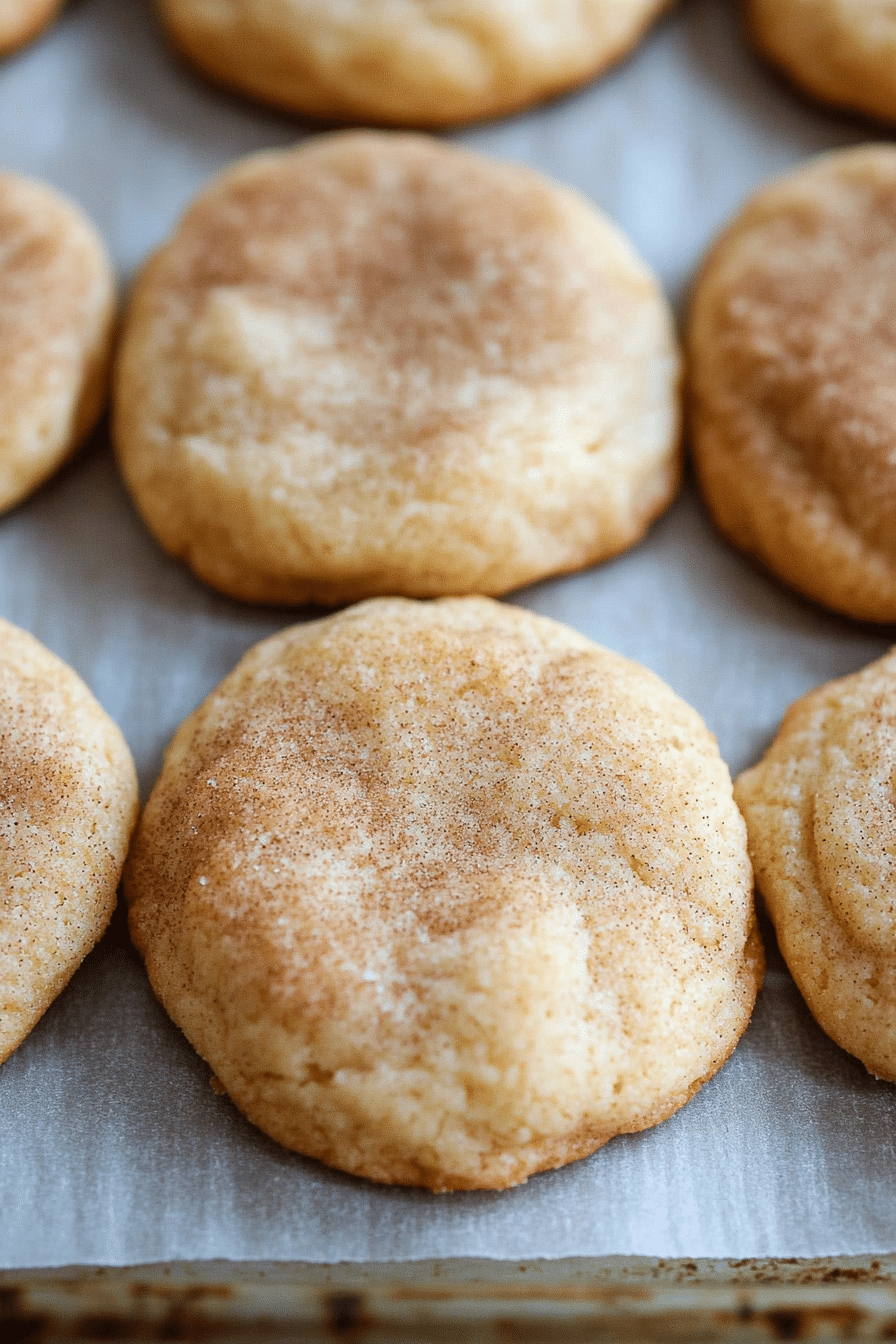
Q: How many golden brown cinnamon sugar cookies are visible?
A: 9